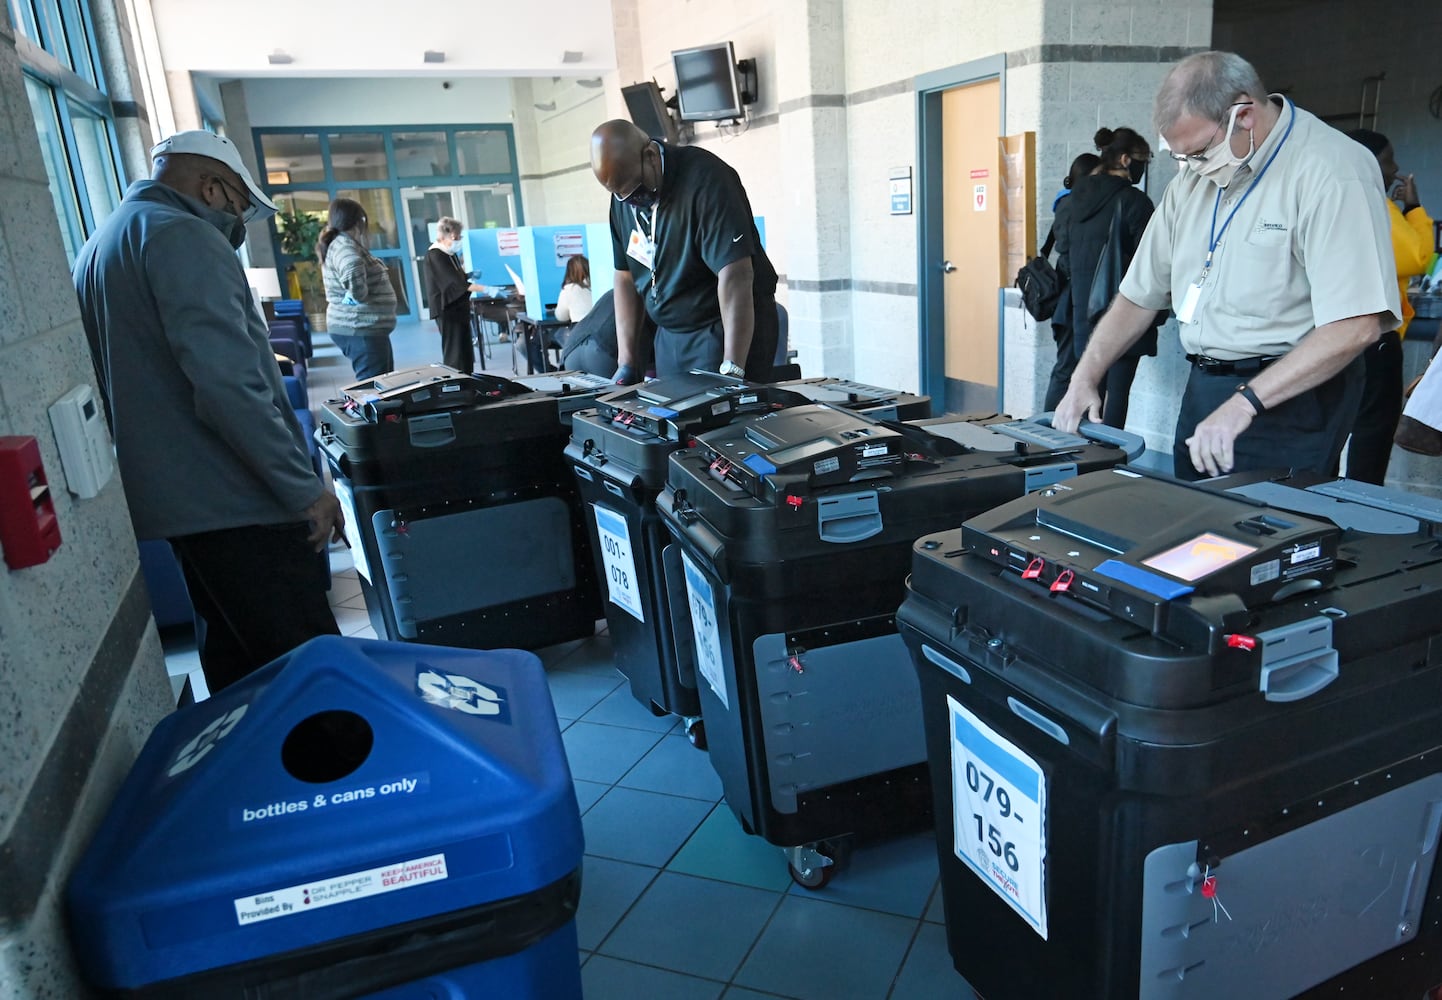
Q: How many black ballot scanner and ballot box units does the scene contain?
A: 4